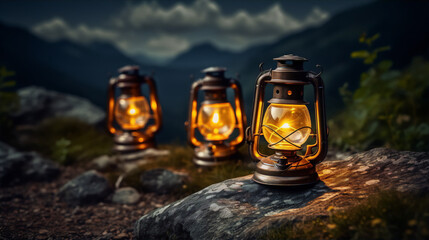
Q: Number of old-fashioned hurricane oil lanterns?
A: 3